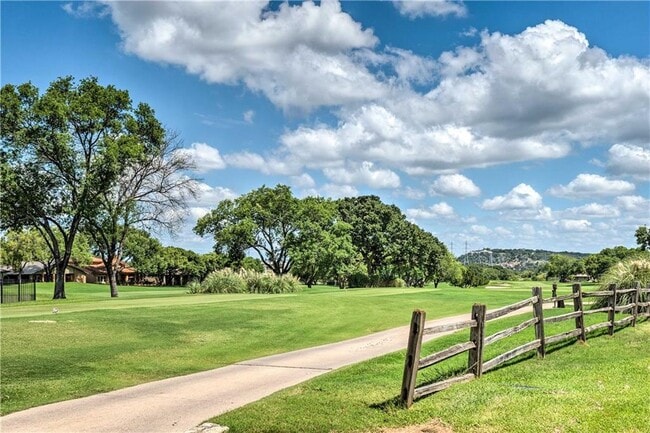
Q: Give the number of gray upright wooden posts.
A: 7